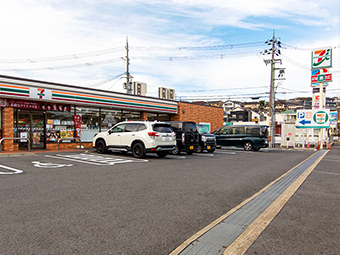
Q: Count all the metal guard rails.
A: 2